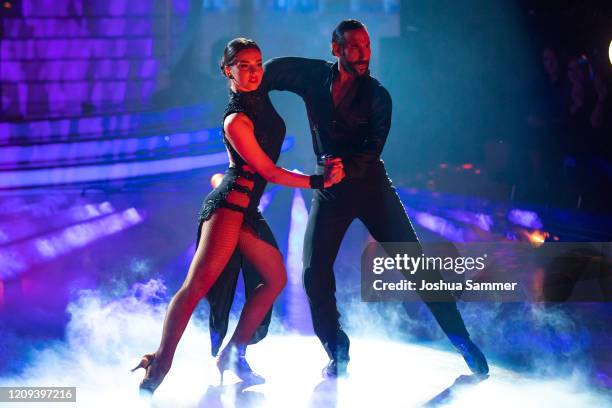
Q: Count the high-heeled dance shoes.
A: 2